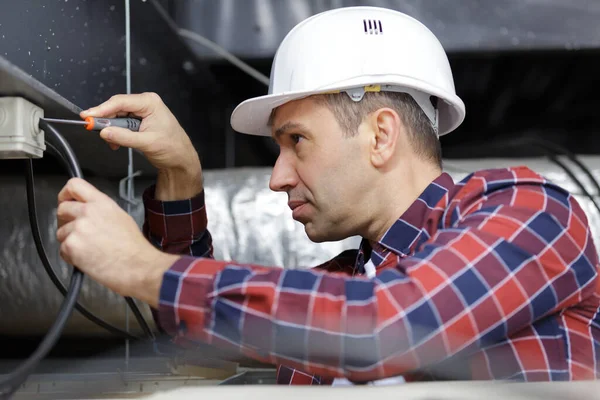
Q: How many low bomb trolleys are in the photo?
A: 0